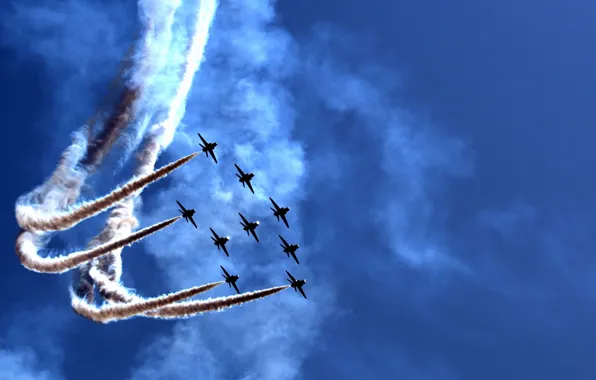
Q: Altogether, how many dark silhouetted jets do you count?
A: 9